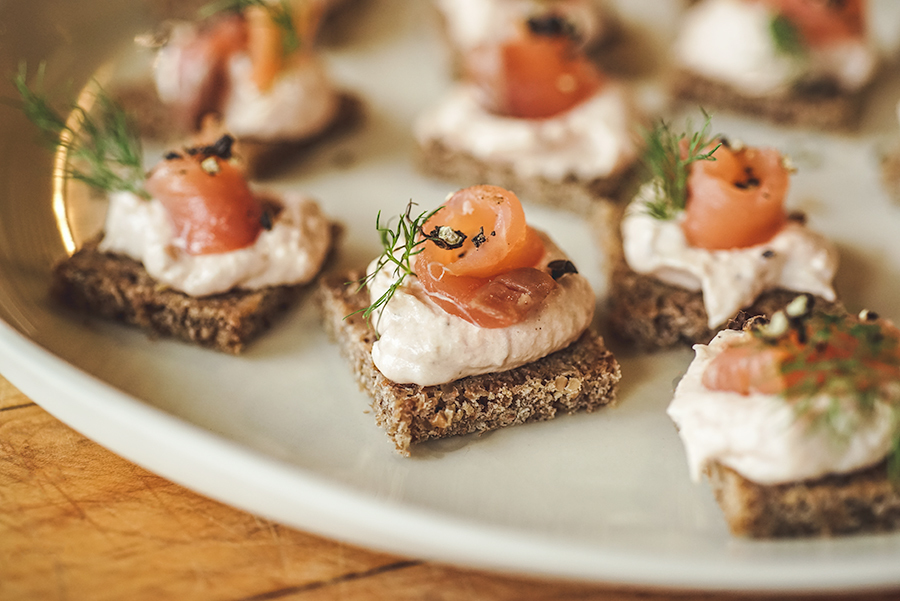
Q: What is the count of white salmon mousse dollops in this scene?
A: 8